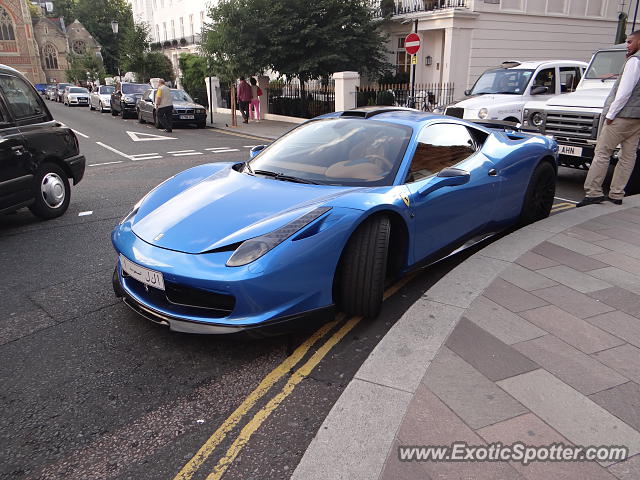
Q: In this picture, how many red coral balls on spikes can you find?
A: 0